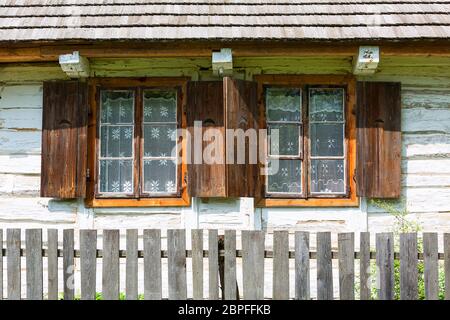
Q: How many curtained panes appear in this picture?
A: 12